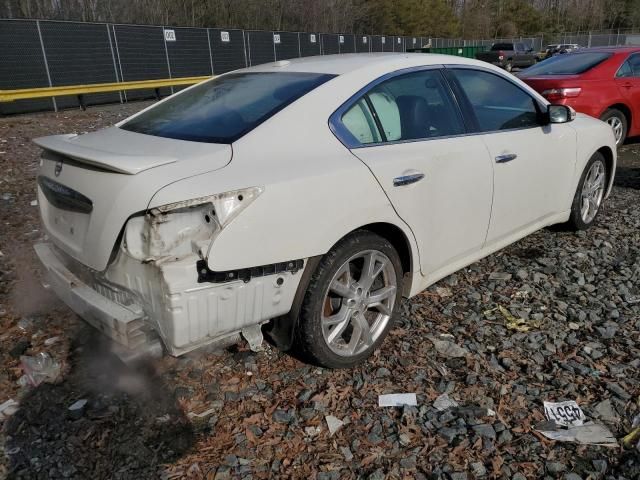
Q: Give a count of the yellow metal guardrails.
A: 1